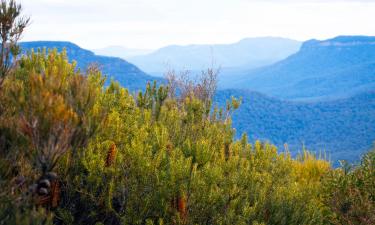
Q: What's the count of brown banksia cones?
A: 3